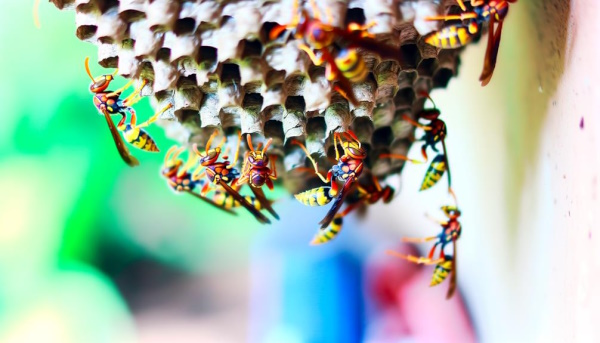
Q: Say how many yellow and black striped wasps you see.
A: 10